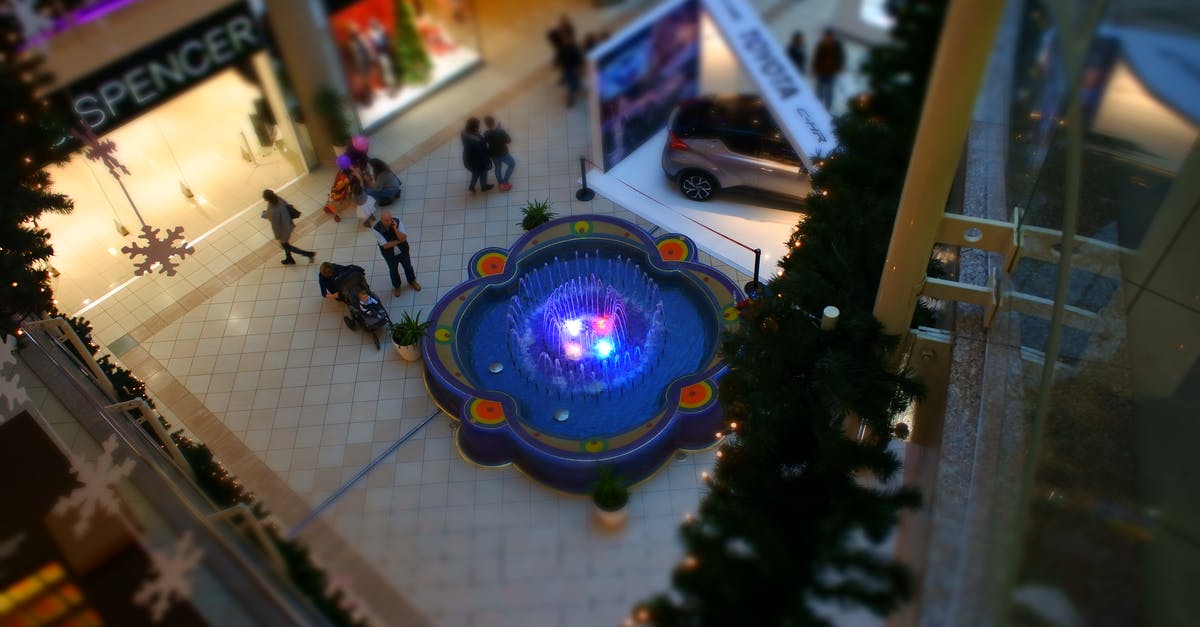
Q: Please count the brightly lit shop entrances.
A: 2